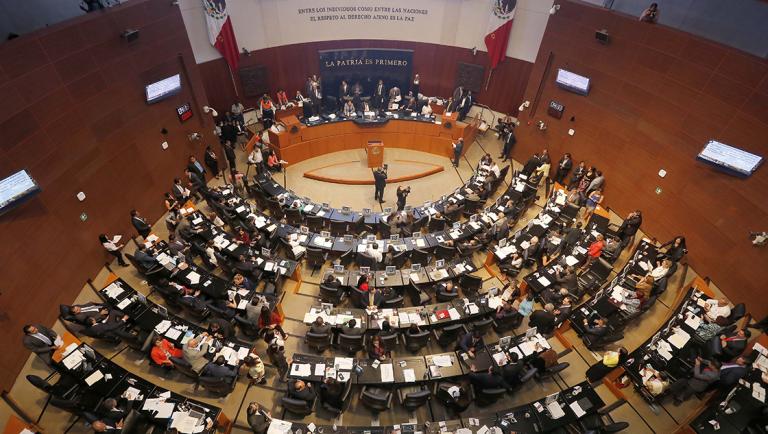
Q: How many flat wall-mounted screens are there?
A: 4